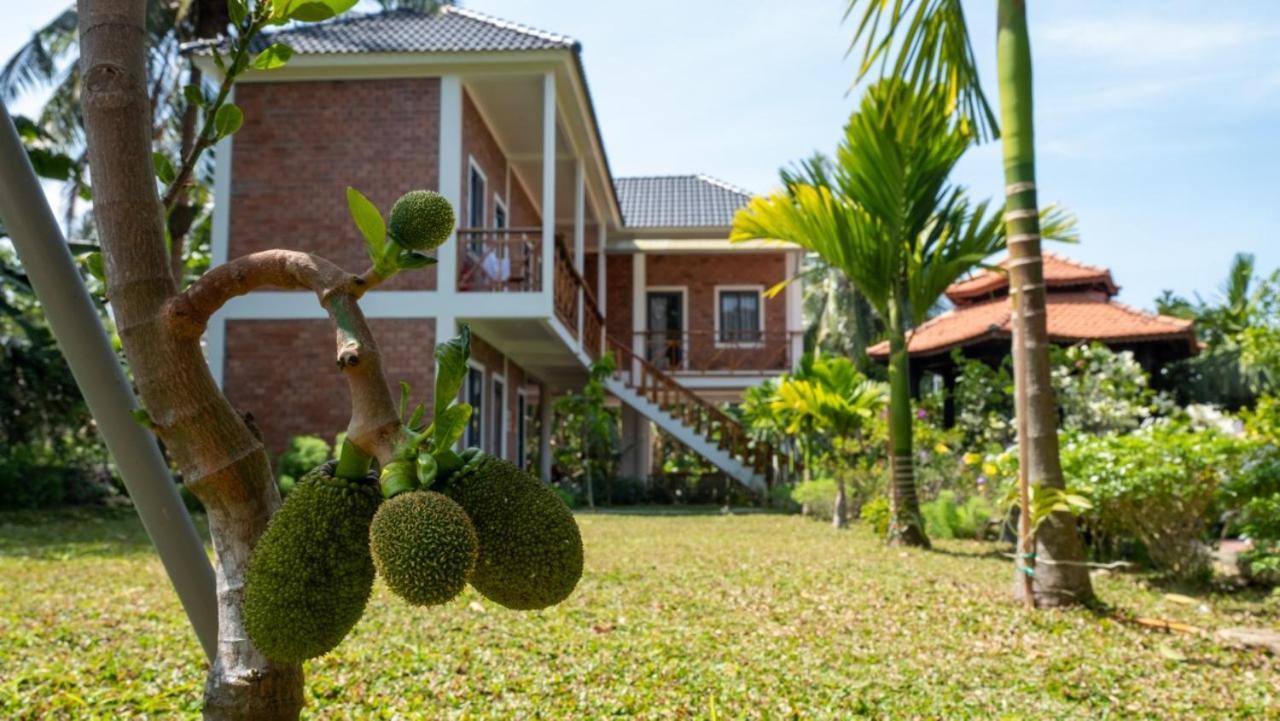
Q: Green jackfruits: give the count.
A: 4